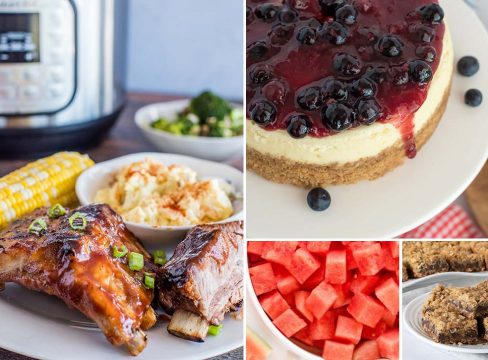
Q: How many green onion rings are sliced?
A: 8